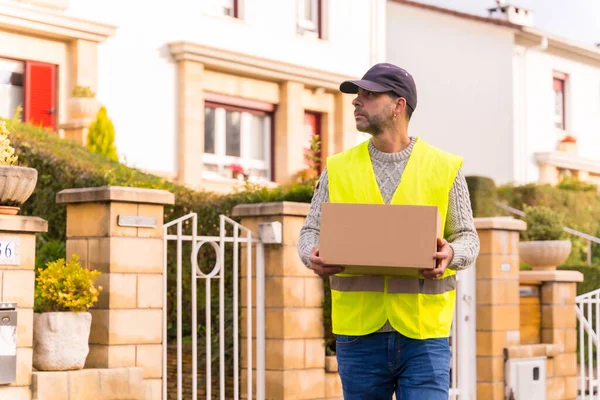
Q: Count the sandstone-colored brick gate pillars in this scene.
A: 5